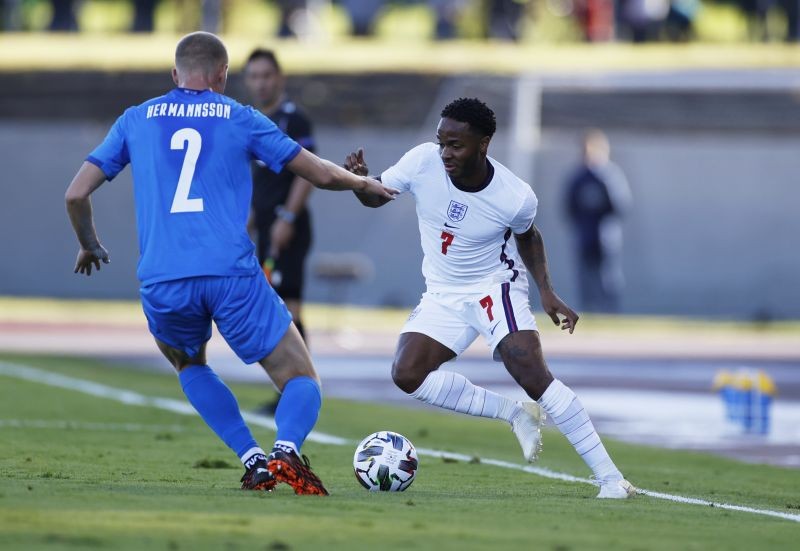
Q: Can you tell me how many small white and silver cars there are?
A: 0